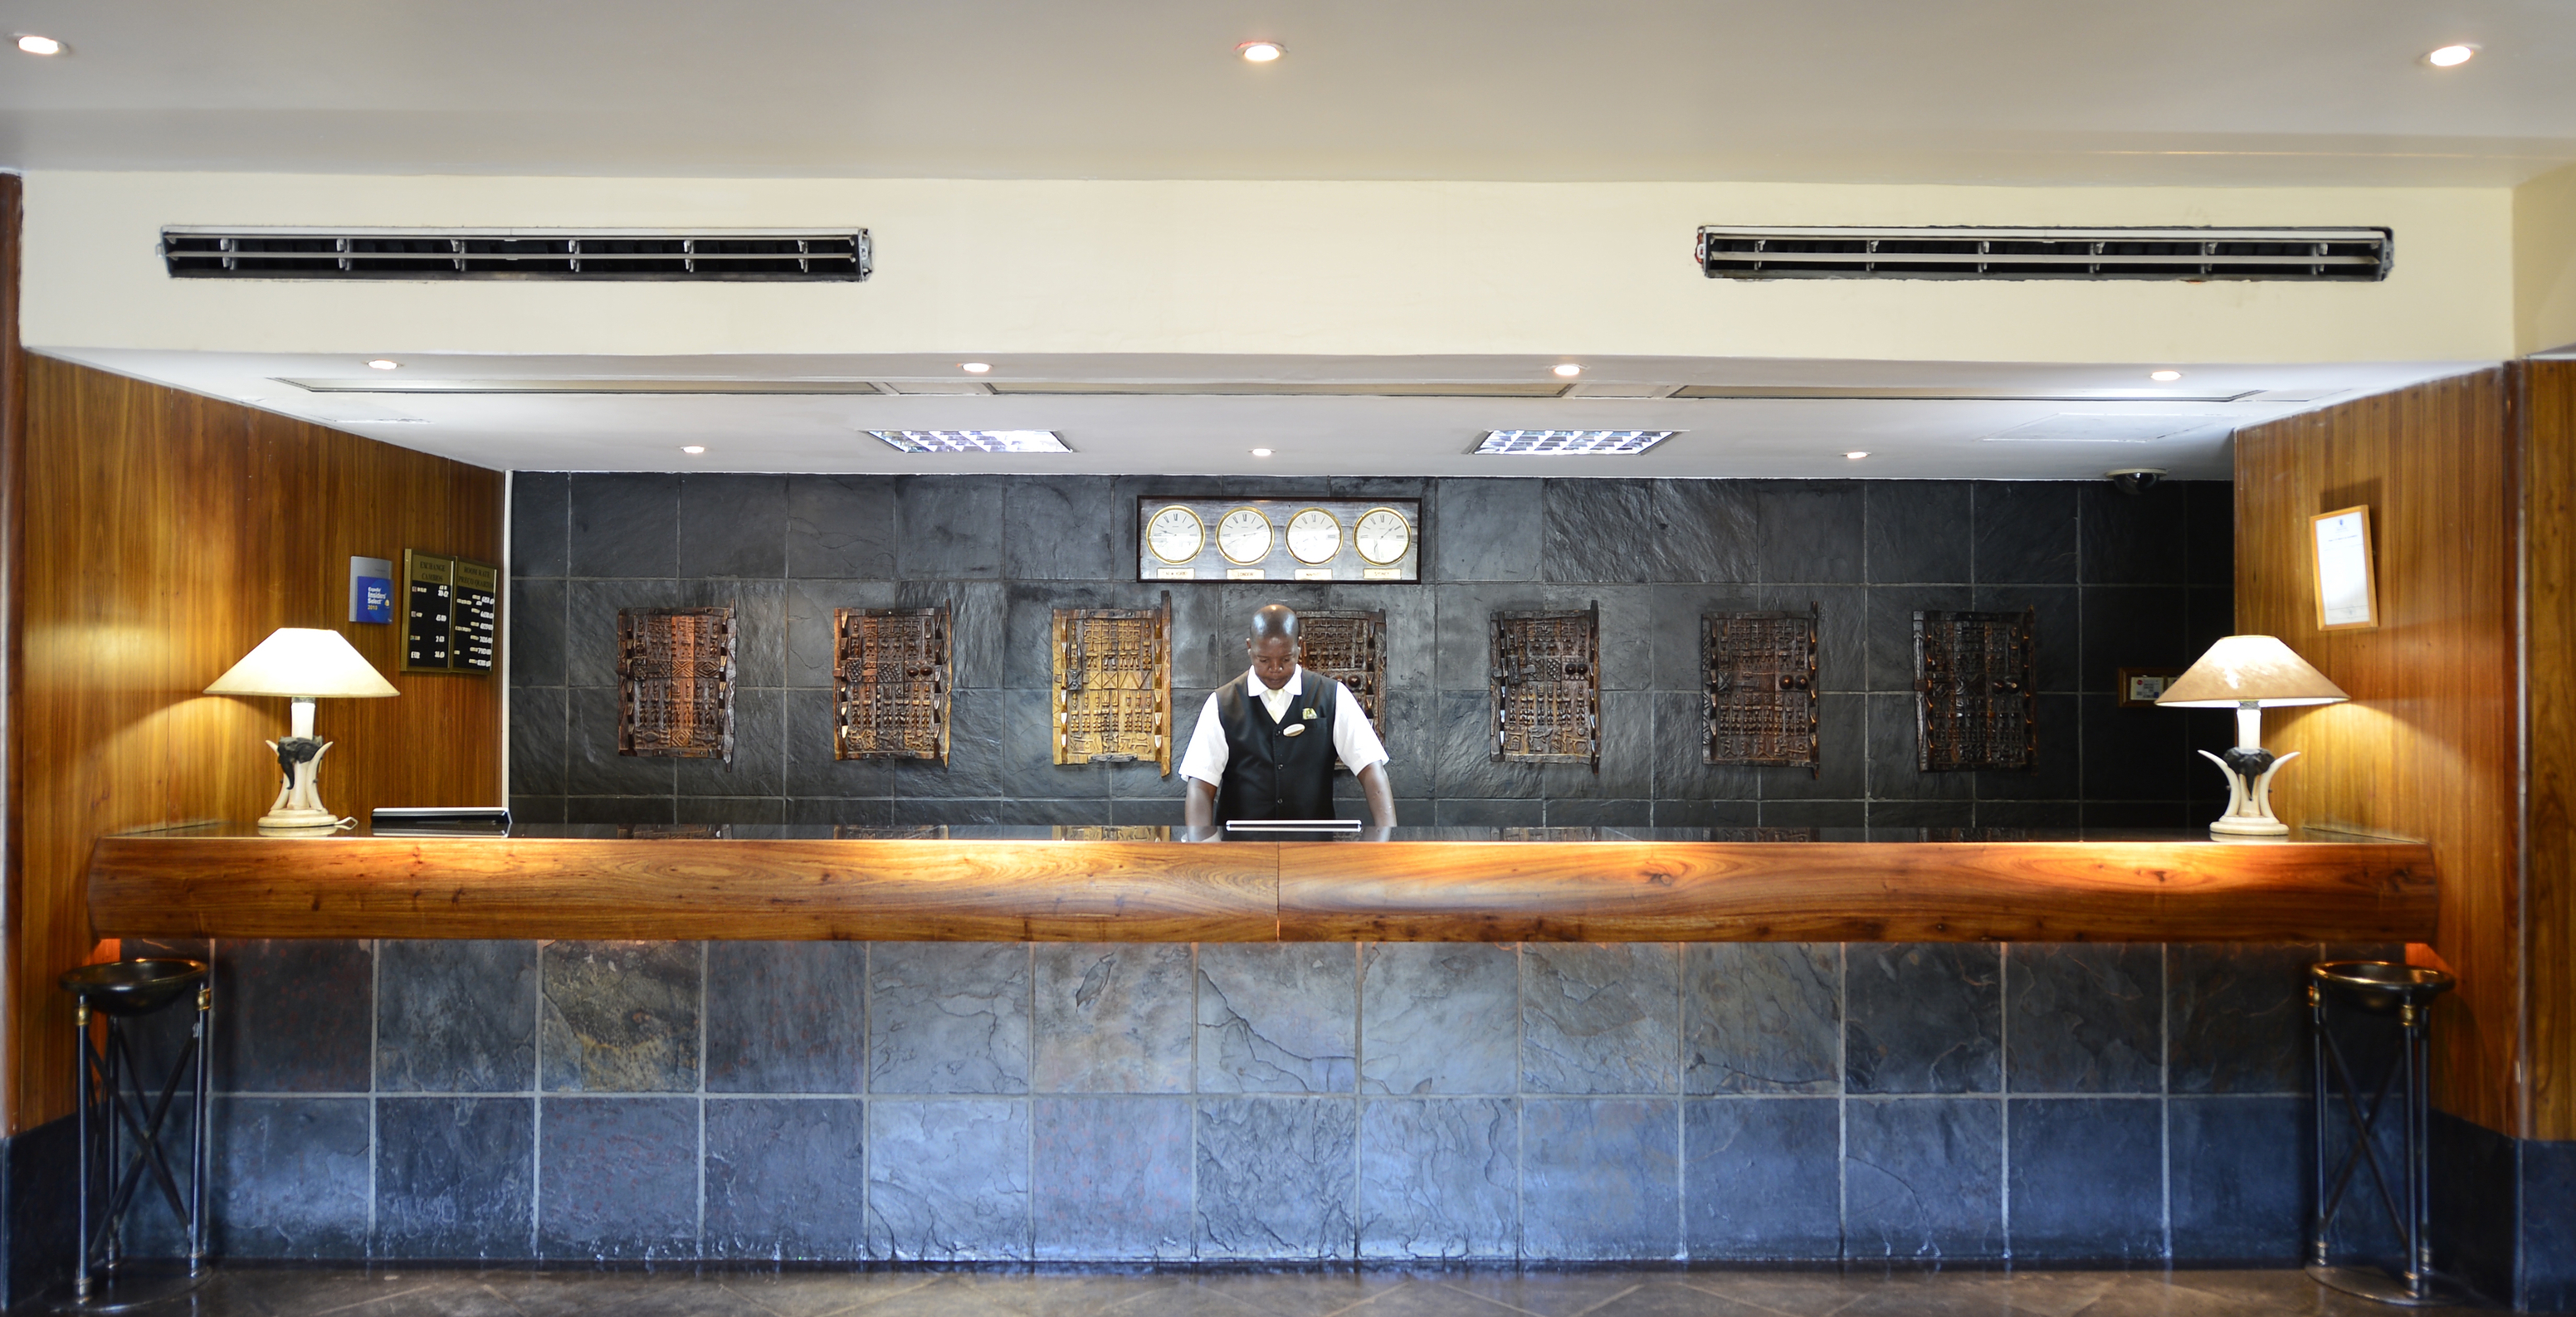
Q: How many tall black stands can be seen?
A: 2